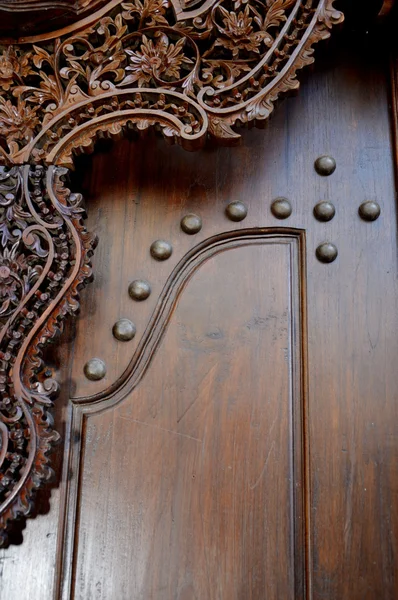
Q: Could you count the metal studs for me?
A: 11